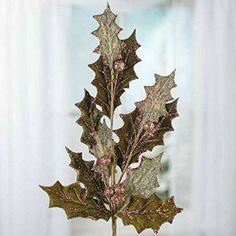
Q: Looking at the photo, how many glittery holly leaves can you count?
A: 12